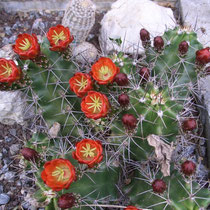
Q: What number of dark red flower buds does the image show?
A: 13